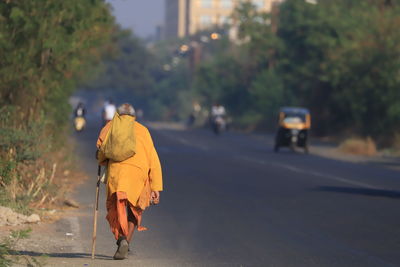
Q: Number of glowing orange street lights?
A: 2